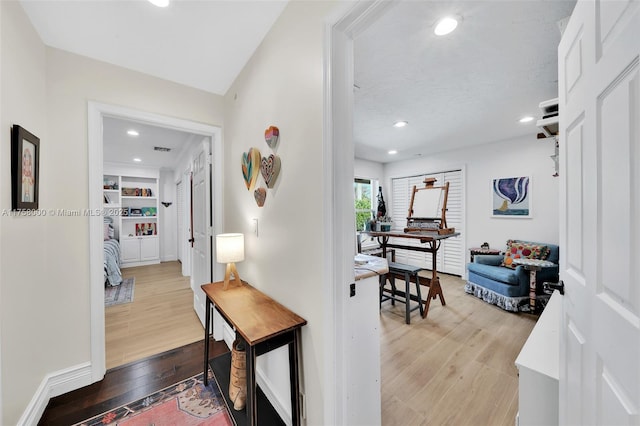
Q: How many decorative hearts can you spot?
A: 4